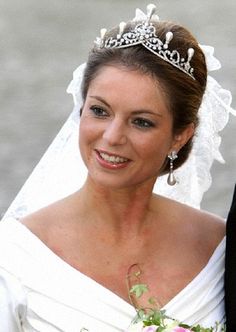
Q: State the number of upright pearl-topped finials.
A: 5